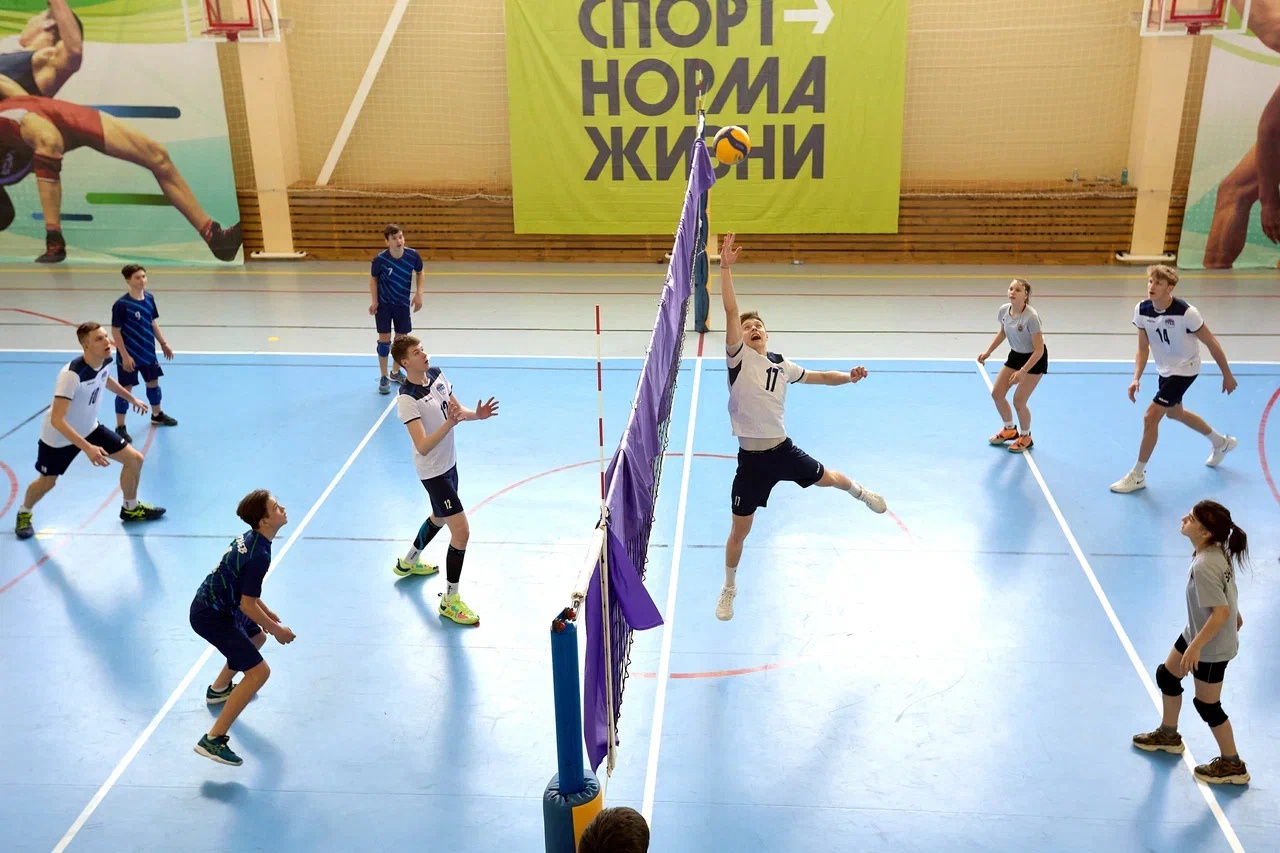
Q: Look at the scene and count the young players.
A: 9